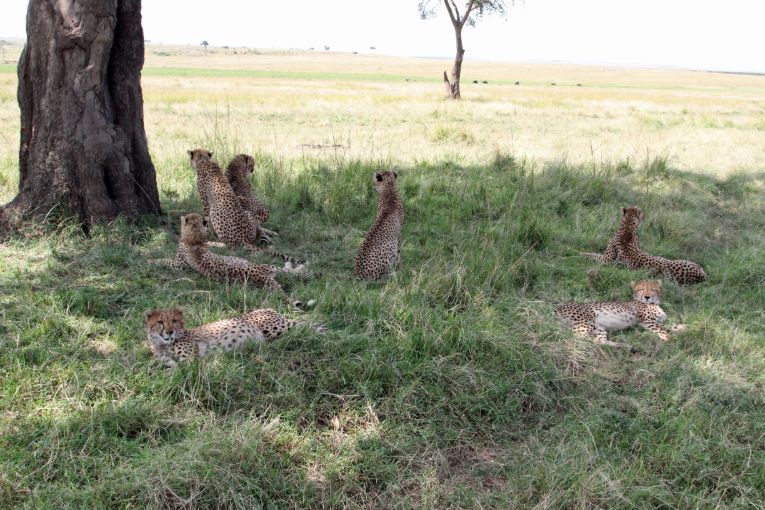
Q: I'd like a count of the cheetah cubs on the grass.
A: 7